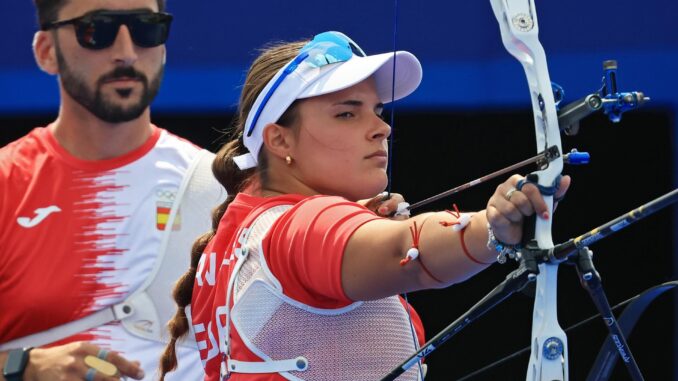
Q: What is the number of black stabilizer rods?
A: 3